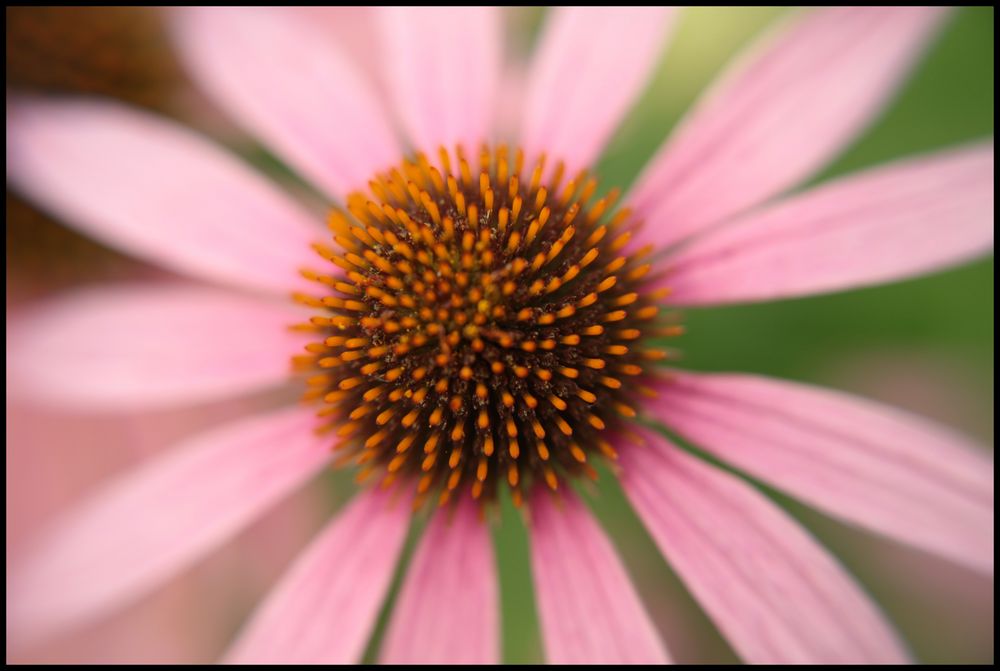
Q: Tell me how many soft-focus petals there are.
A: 13